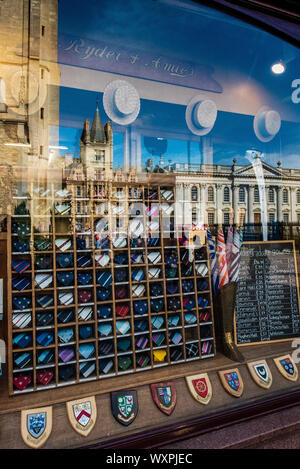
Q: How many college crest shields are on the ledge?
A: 8